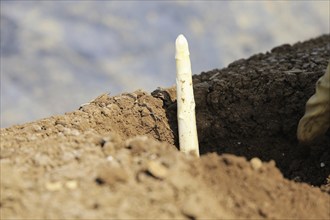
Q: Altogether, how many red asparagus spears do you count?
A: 0